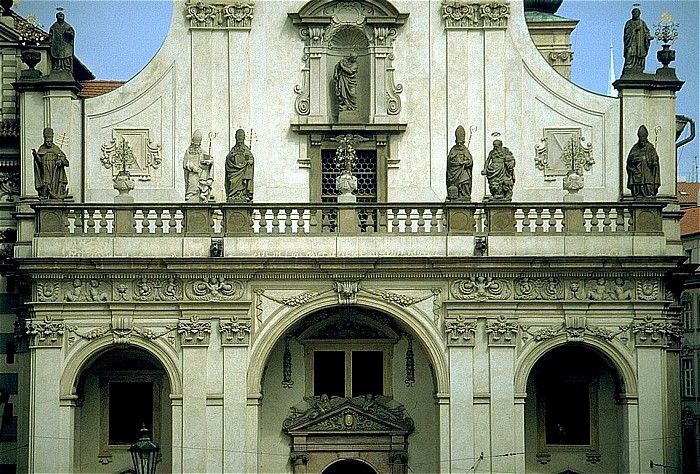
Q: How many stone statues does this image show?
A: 9